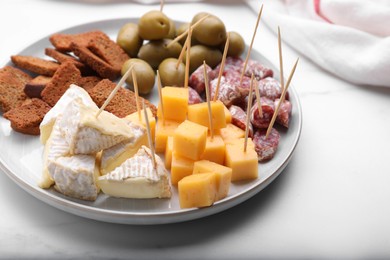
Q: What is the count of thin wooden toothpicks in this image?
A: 15